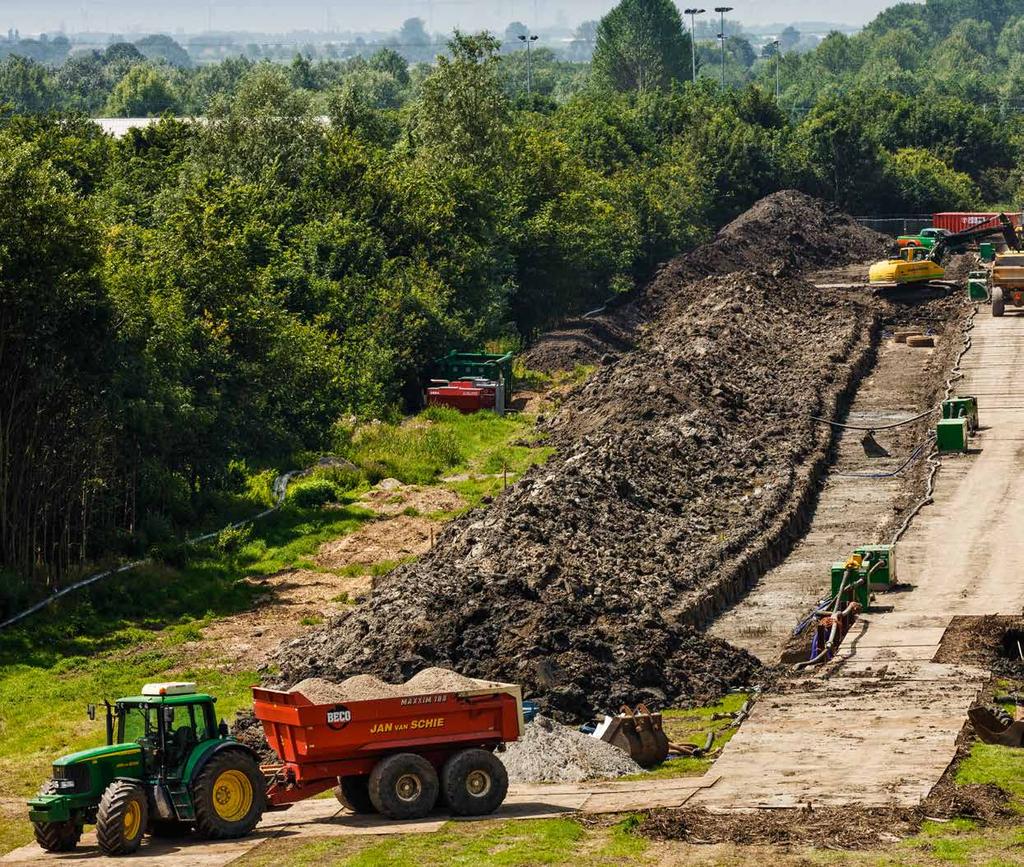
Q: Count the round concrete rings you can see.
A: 2